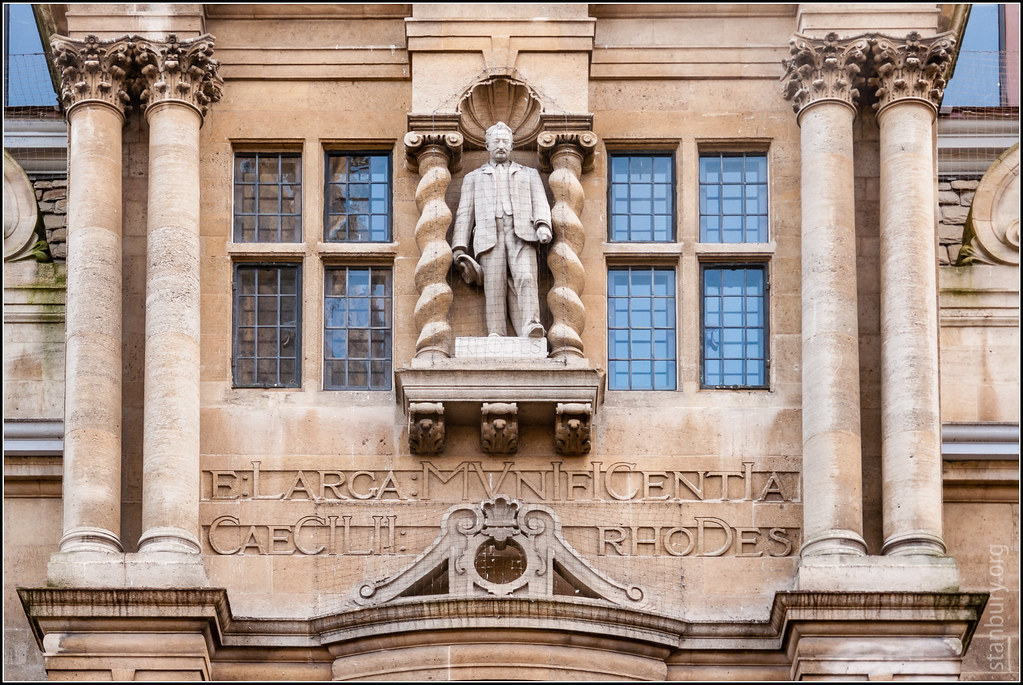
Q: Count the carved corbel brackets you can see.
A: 3